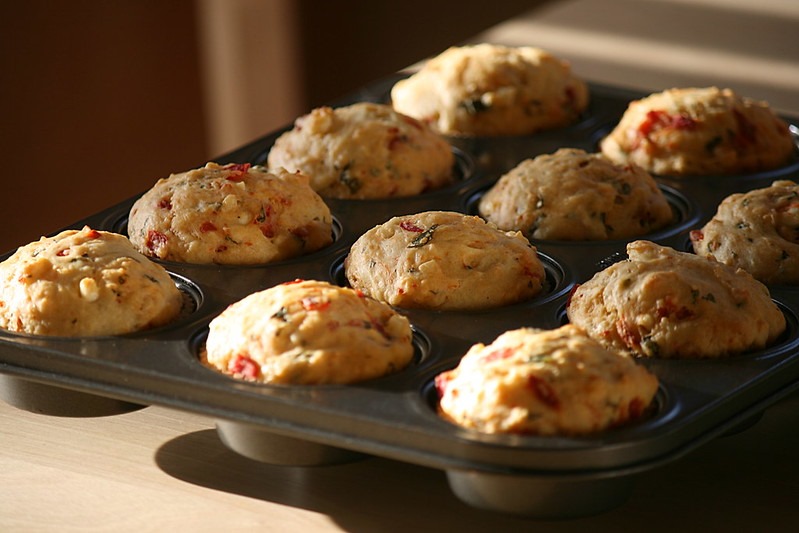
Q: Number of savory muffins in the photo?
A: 11